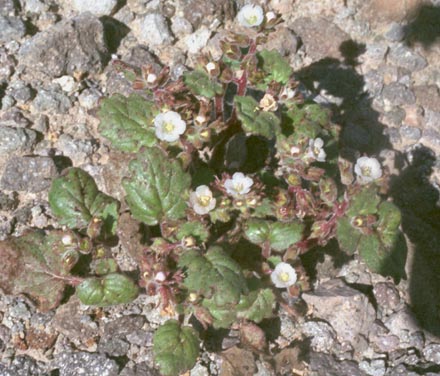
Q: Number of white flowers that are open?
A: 7